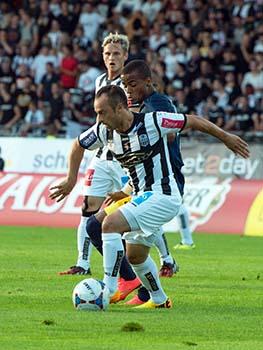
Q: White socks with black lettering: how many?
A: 5